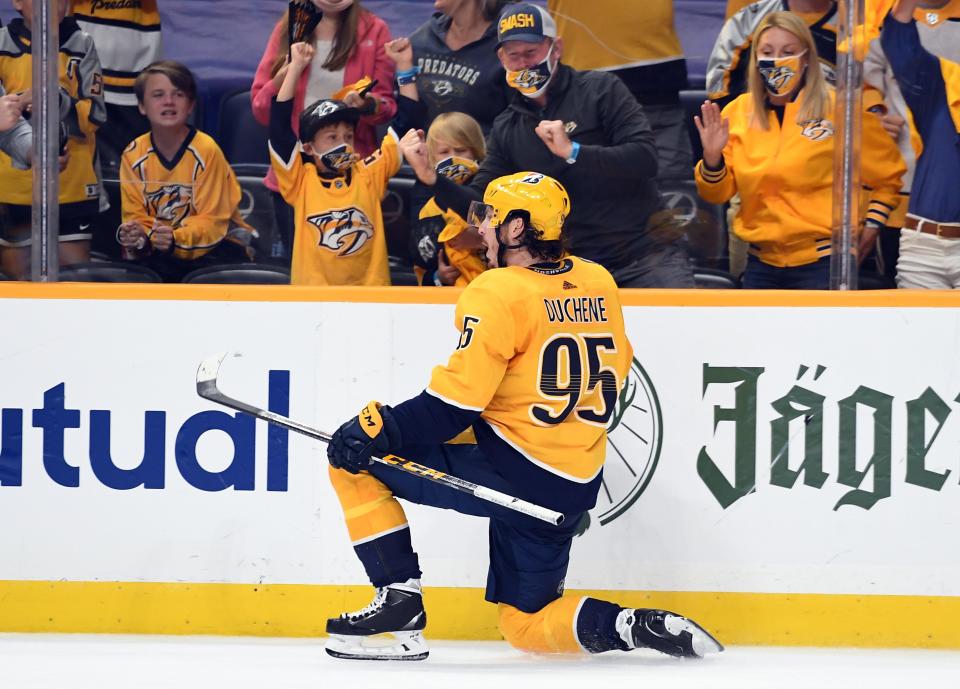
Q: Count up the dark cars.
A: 0